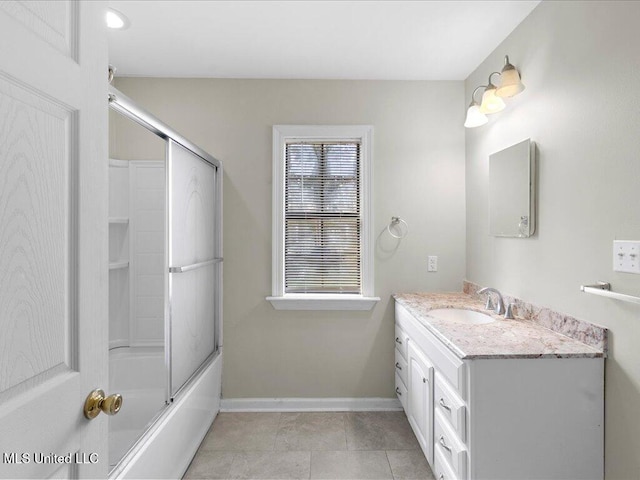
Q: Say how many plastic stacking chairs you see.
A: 0